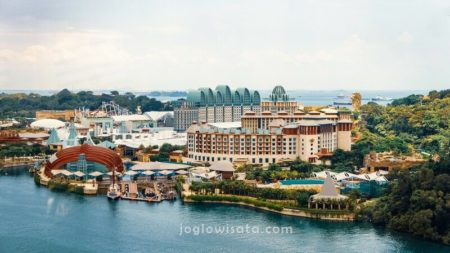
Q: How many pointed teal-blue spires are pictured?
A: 2